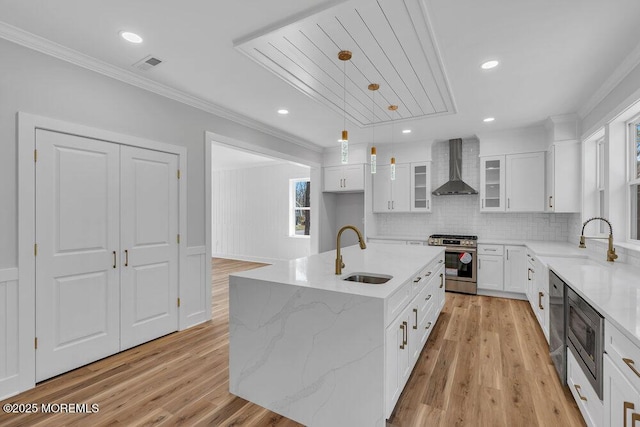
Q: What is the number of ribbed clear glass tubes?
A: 3